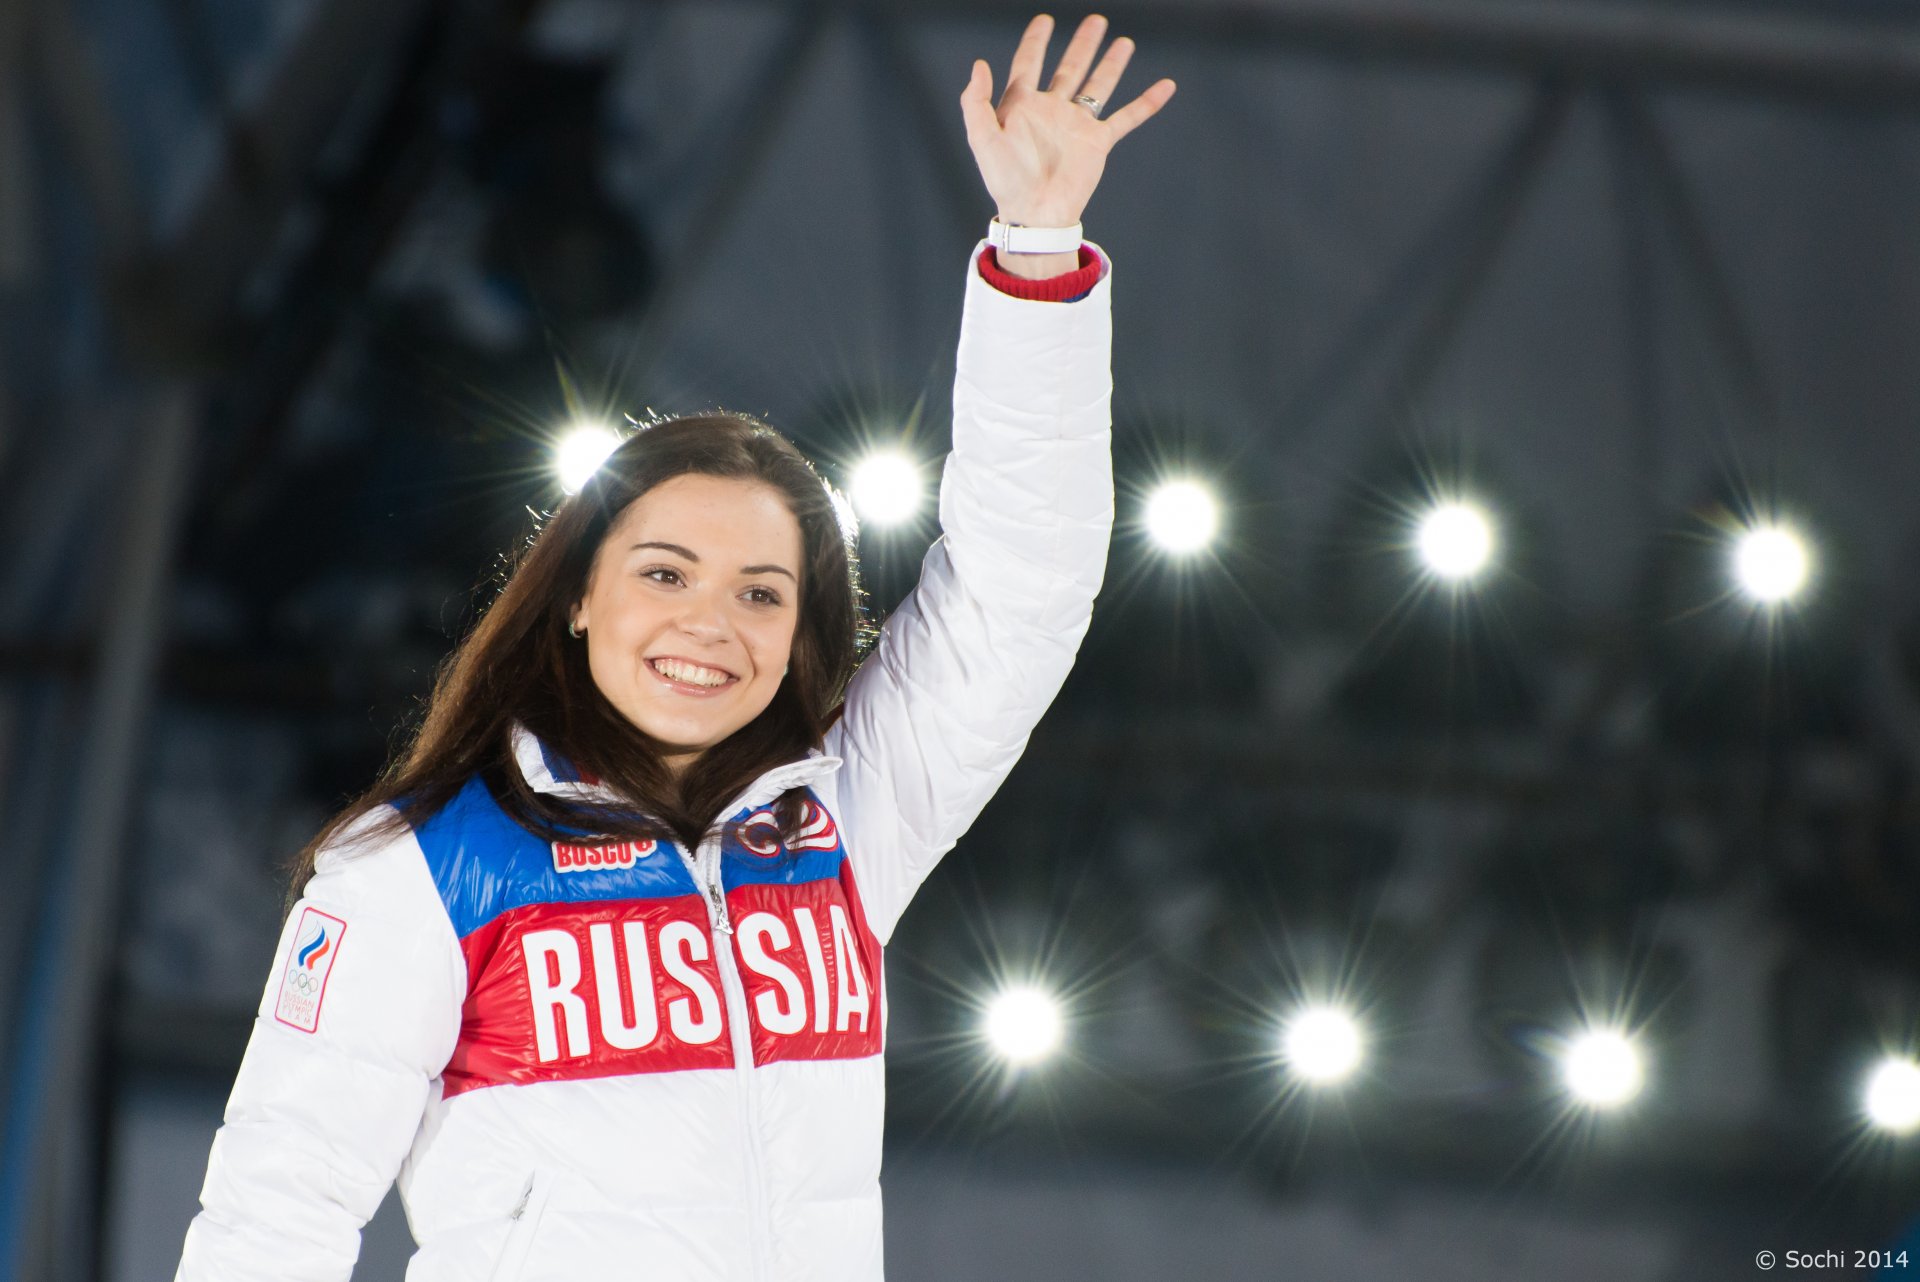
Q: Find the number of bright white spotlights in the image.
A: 9